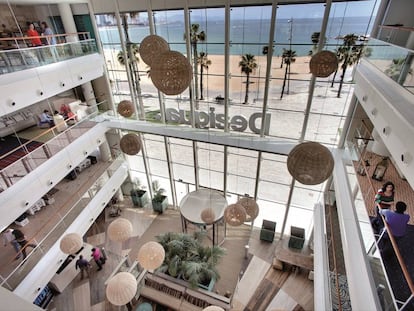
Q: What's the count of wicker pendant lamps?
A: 14